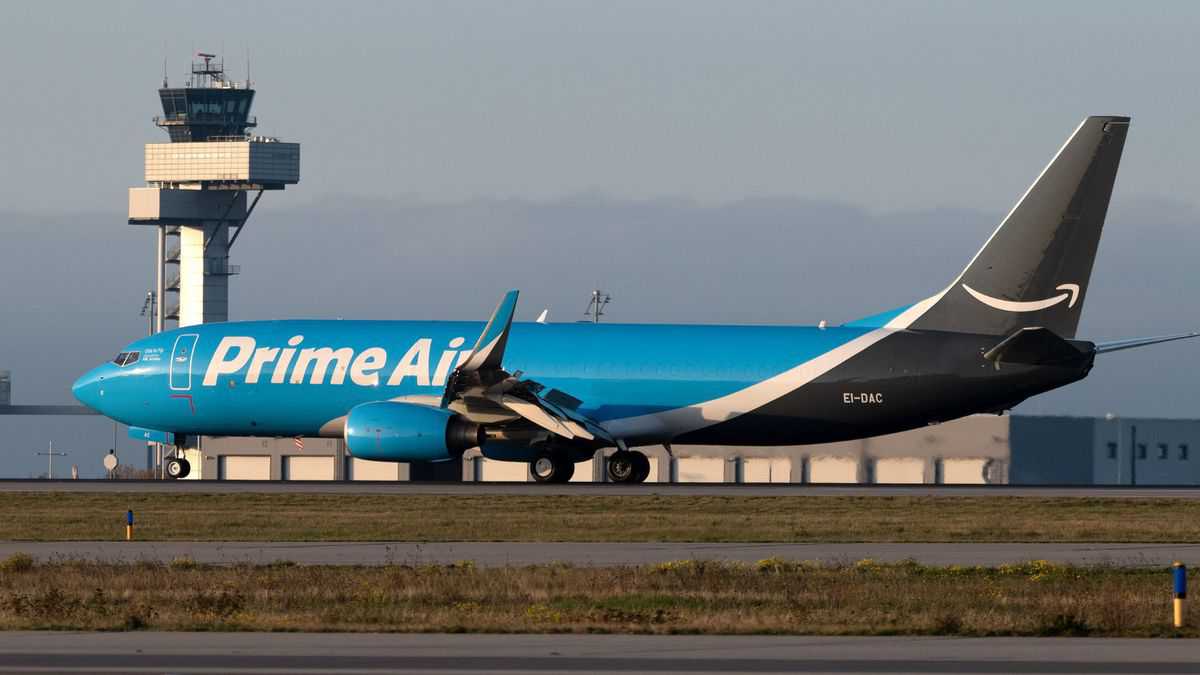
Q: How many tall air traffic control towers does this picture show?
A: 1